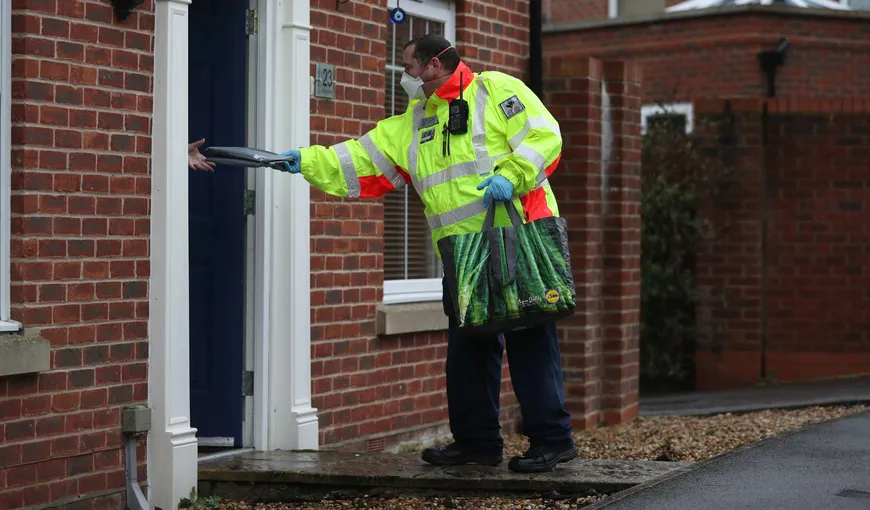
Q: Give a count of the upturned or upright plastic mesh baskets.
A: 0